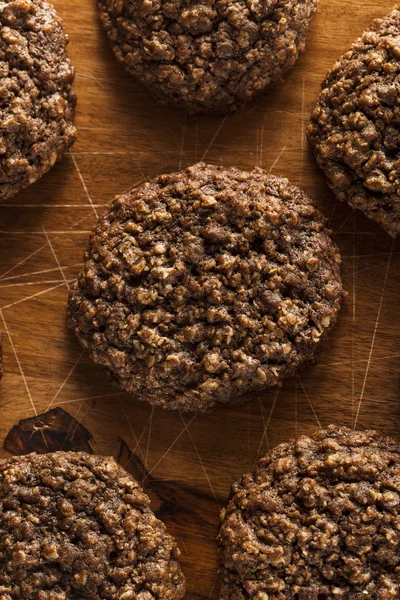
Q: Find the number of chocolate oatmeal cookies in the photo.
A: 6